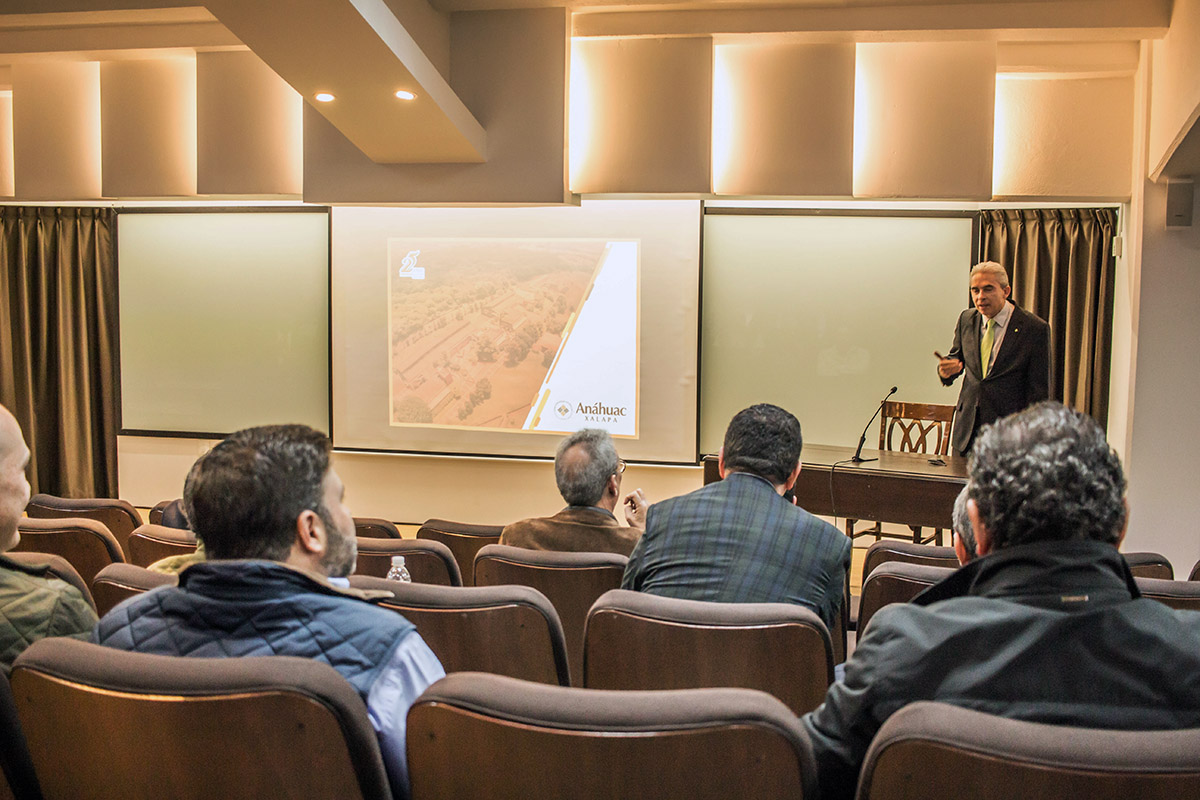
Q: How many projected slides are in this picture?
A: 1